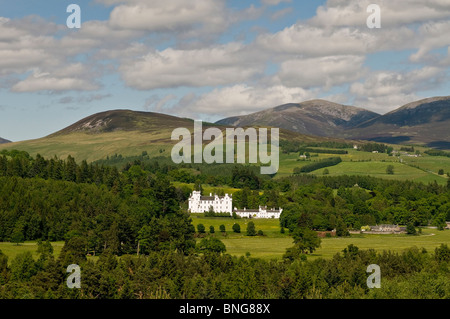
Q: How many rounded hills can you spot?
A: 3